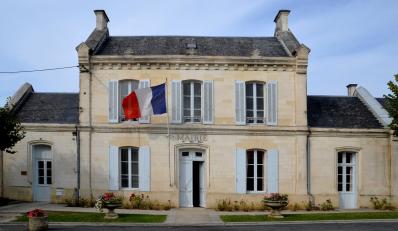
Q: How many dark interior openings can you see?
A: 1